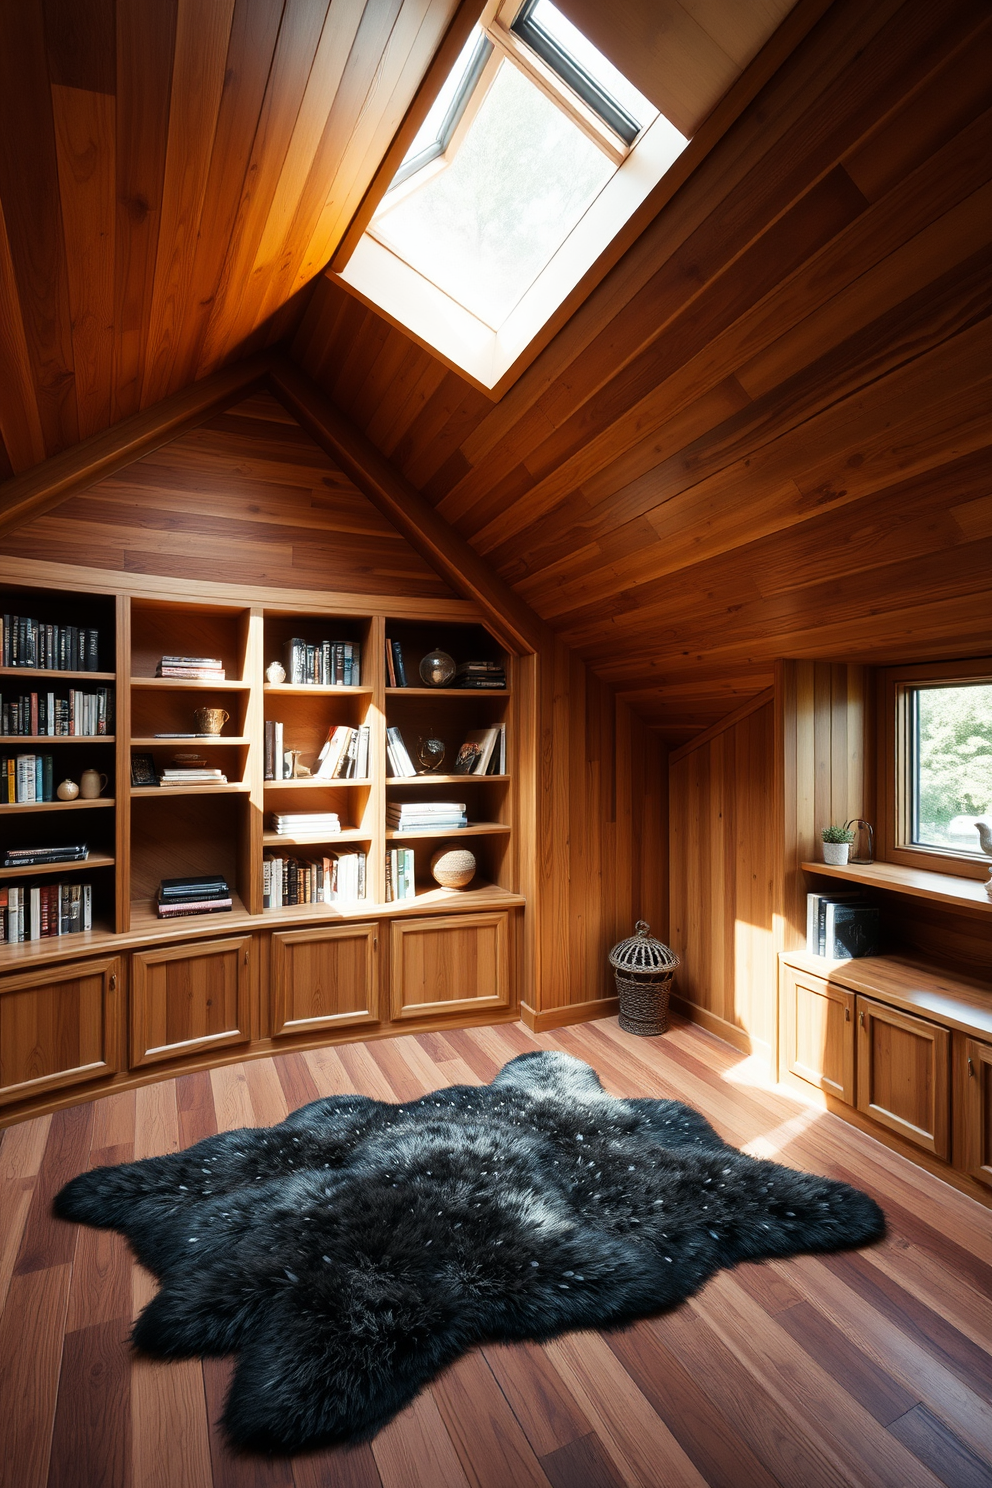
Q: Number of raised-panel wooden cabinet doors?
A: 7